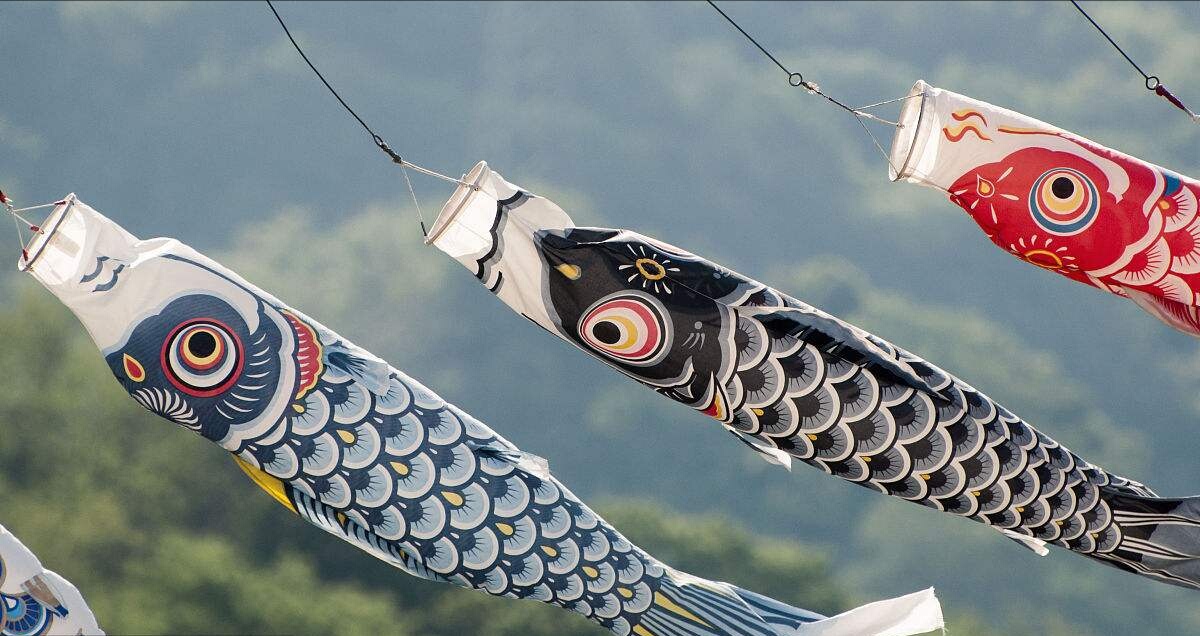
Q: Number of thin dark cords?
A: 3